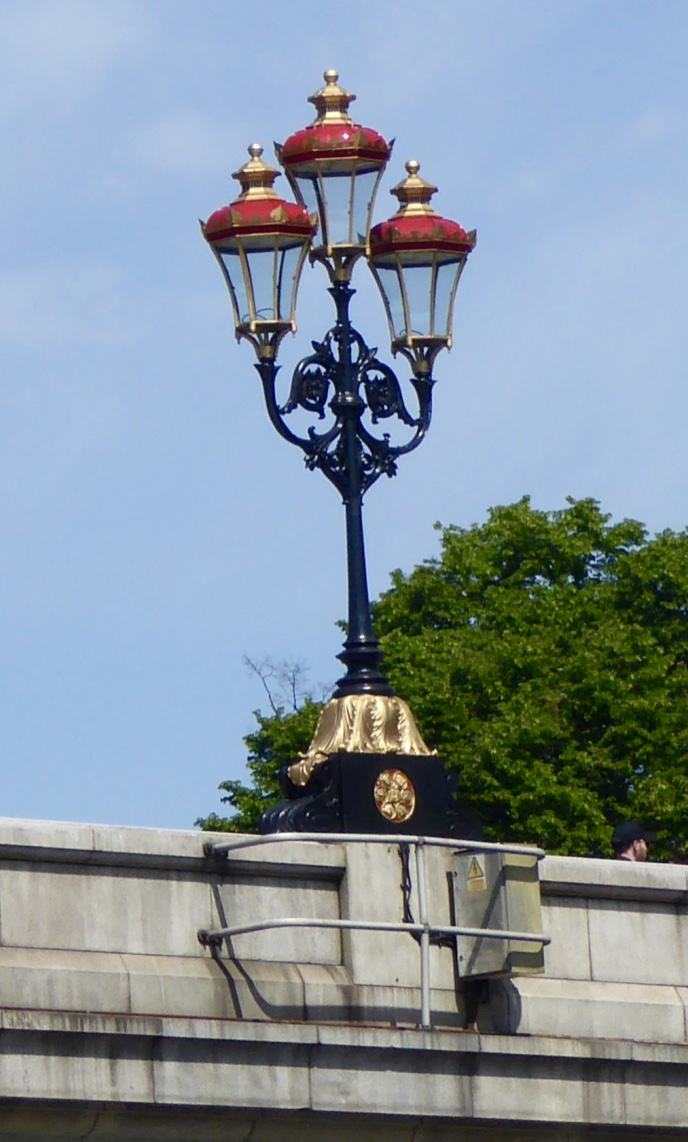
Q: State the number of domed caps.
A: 3